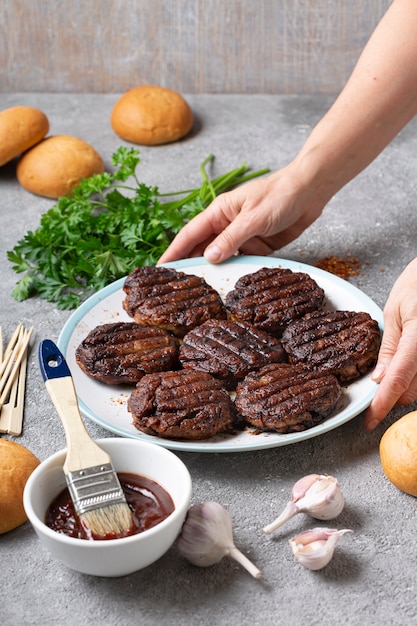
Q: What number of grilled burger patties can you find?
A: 7